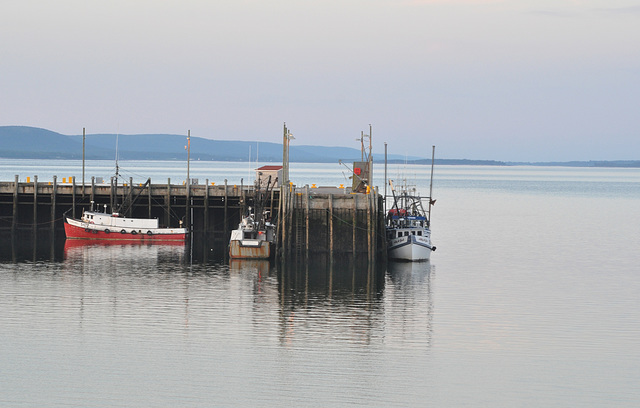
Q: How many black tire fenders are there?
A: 6